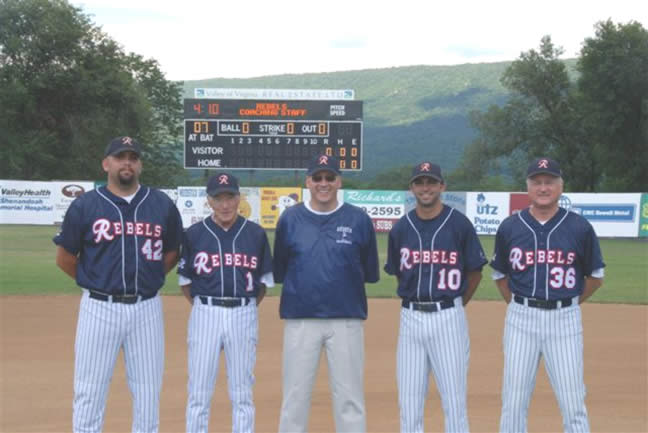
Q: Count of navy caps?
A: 5